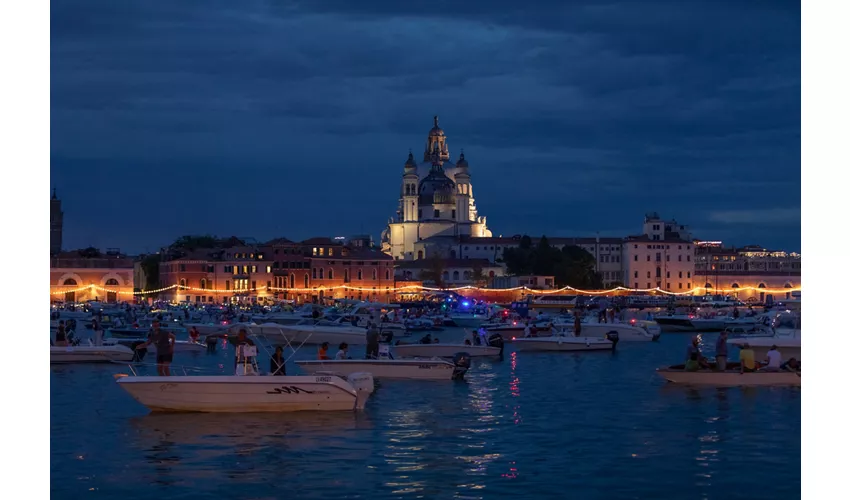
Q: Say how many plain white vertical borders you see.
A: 2